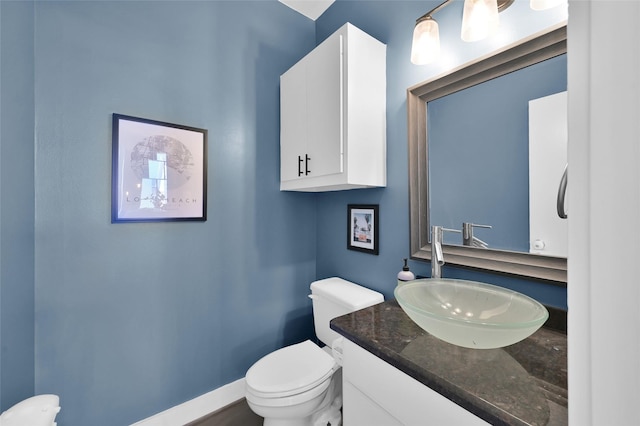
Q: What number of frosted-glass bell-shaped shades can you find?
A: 3